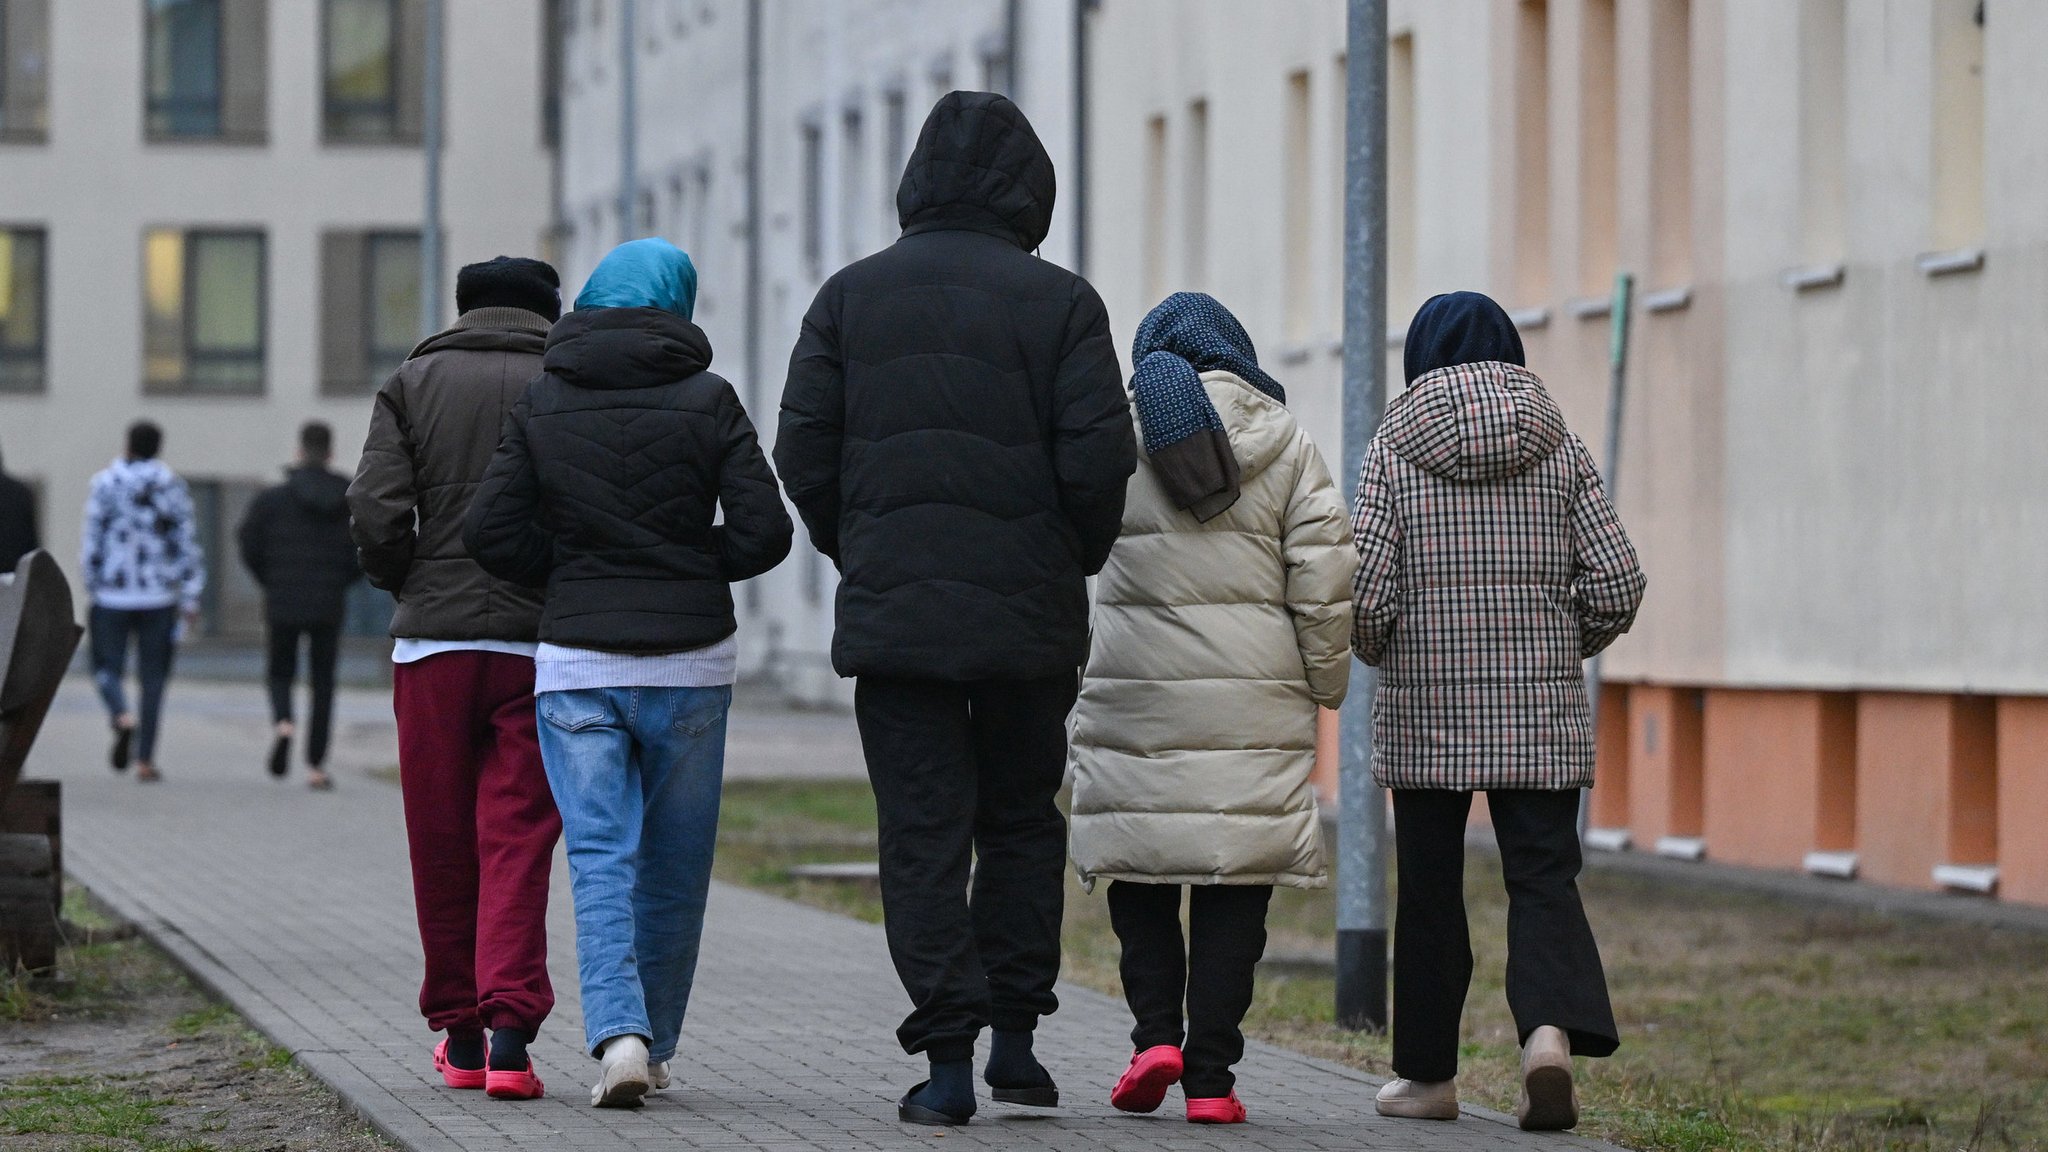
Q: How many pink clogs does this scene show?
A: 4